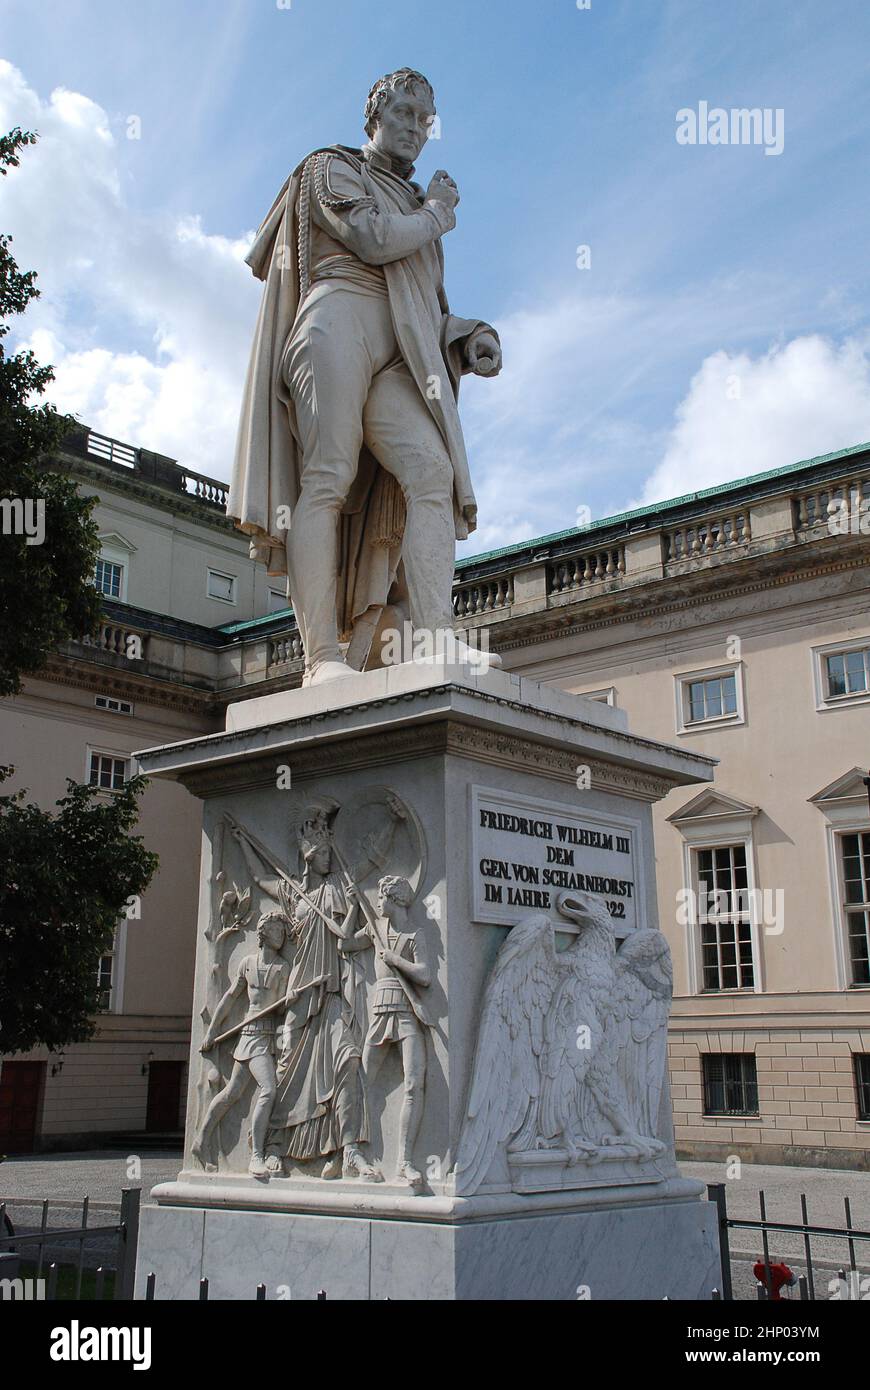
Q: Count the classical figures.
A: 3